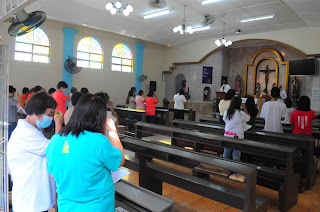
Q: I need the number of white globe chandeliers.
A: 3